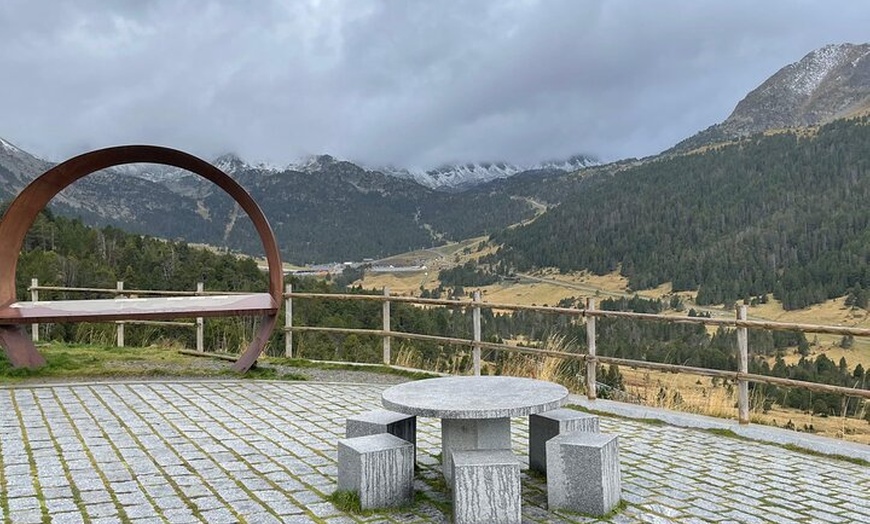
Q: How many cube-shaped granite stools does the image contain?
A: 5